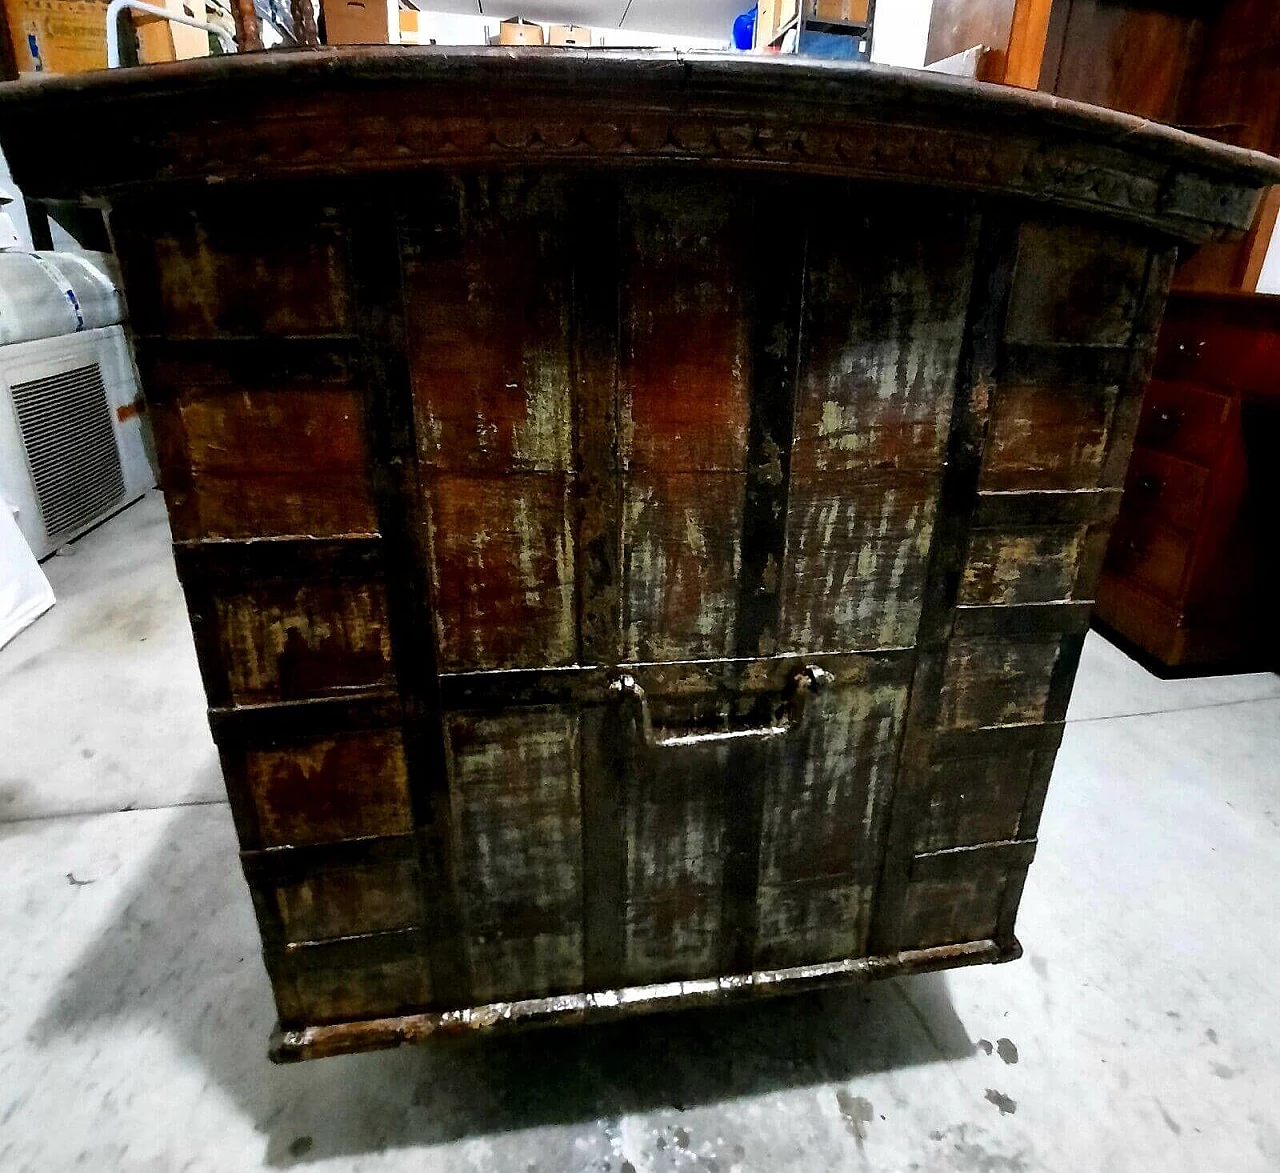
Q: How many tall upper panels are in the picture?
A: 3